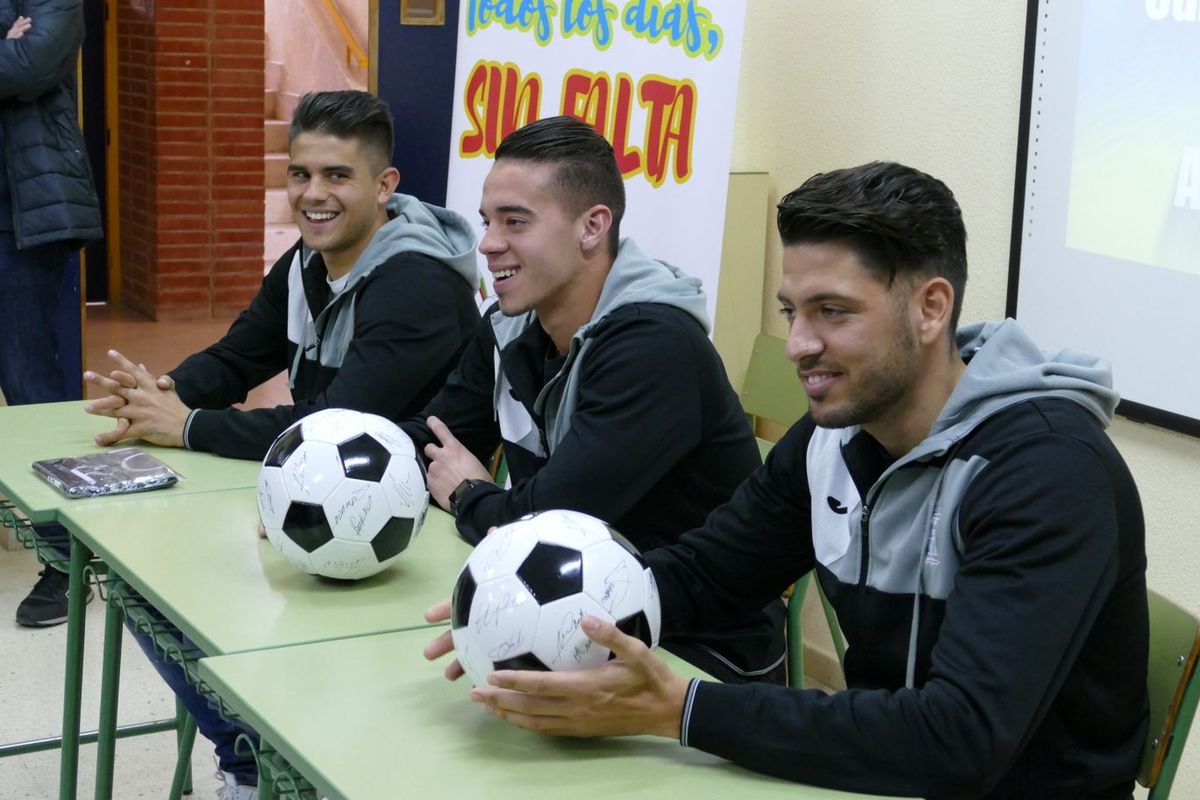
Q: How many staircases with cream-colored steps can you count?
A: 1